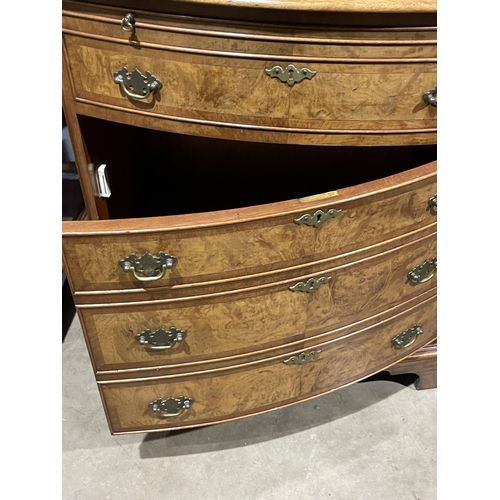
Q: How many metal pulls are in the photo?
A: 9